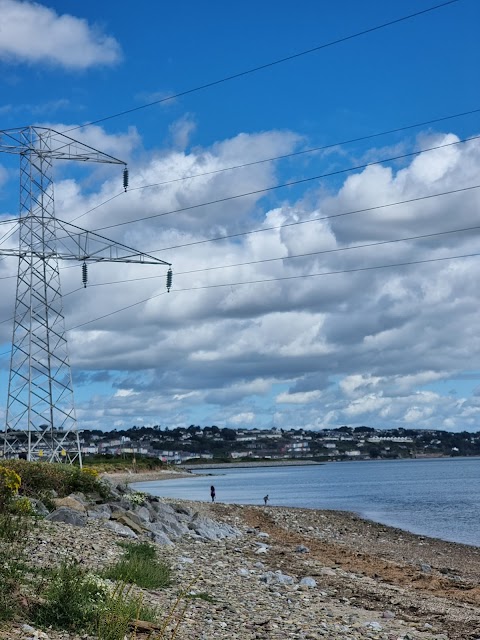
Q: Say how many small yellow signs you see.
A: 2